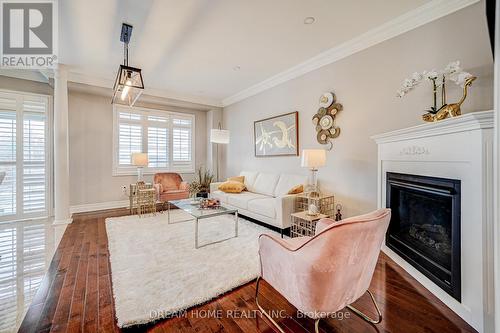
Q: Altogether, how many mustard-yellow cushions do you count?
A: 3